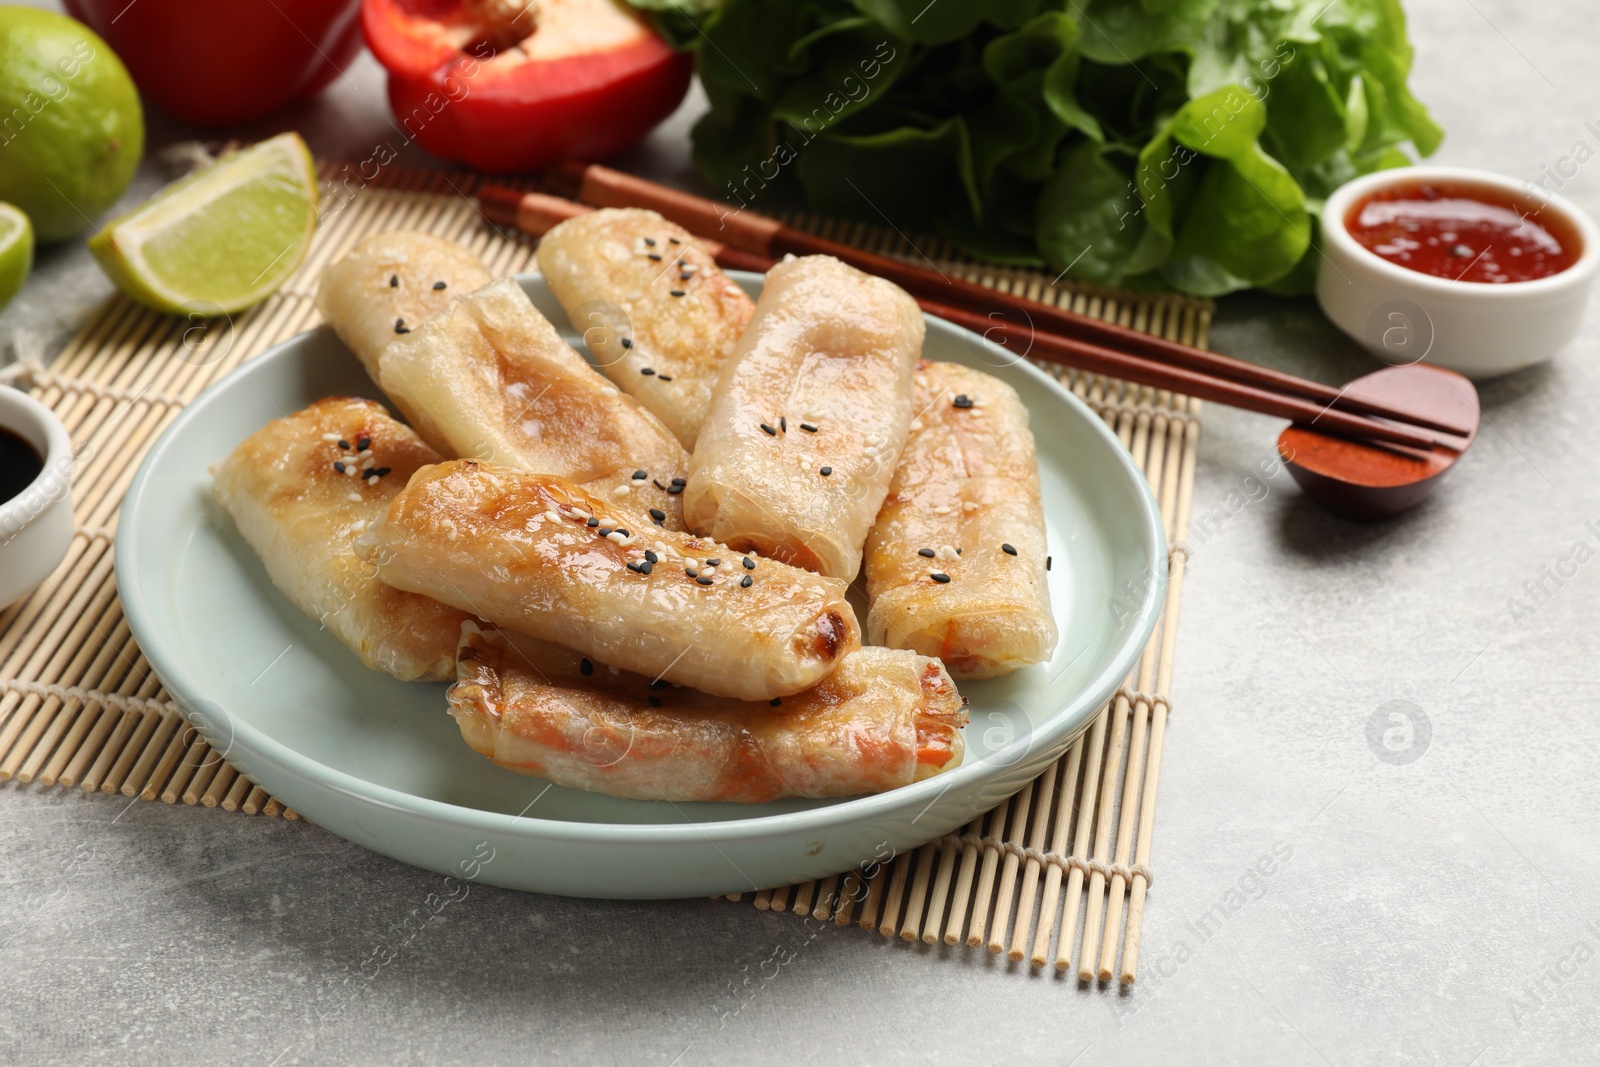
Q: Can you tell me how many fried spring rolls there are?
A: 8